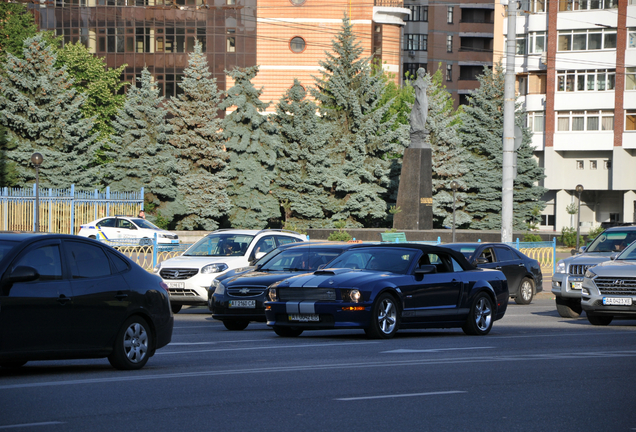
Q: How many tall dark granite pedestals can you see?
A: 1